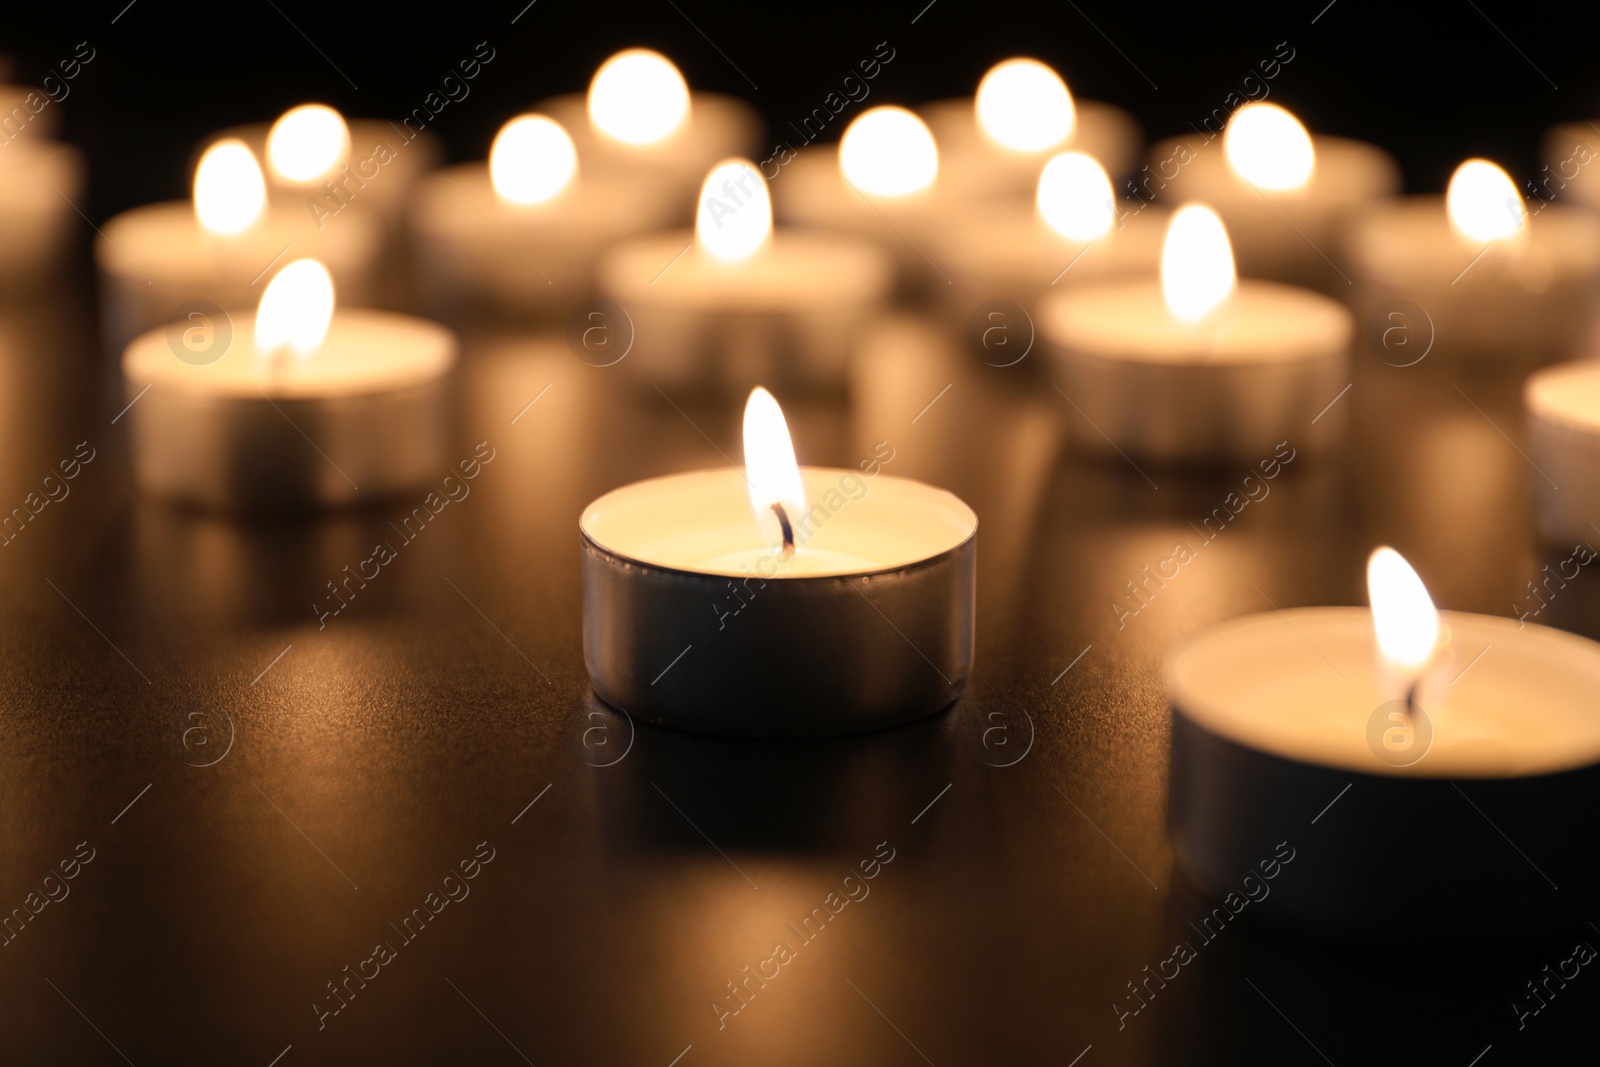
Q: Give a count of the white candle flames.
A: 14